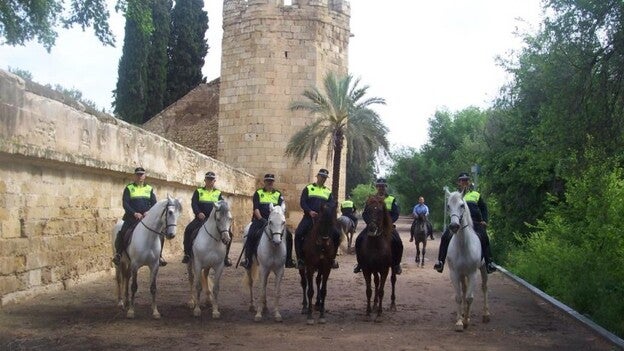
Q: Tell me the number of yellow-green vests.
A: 7